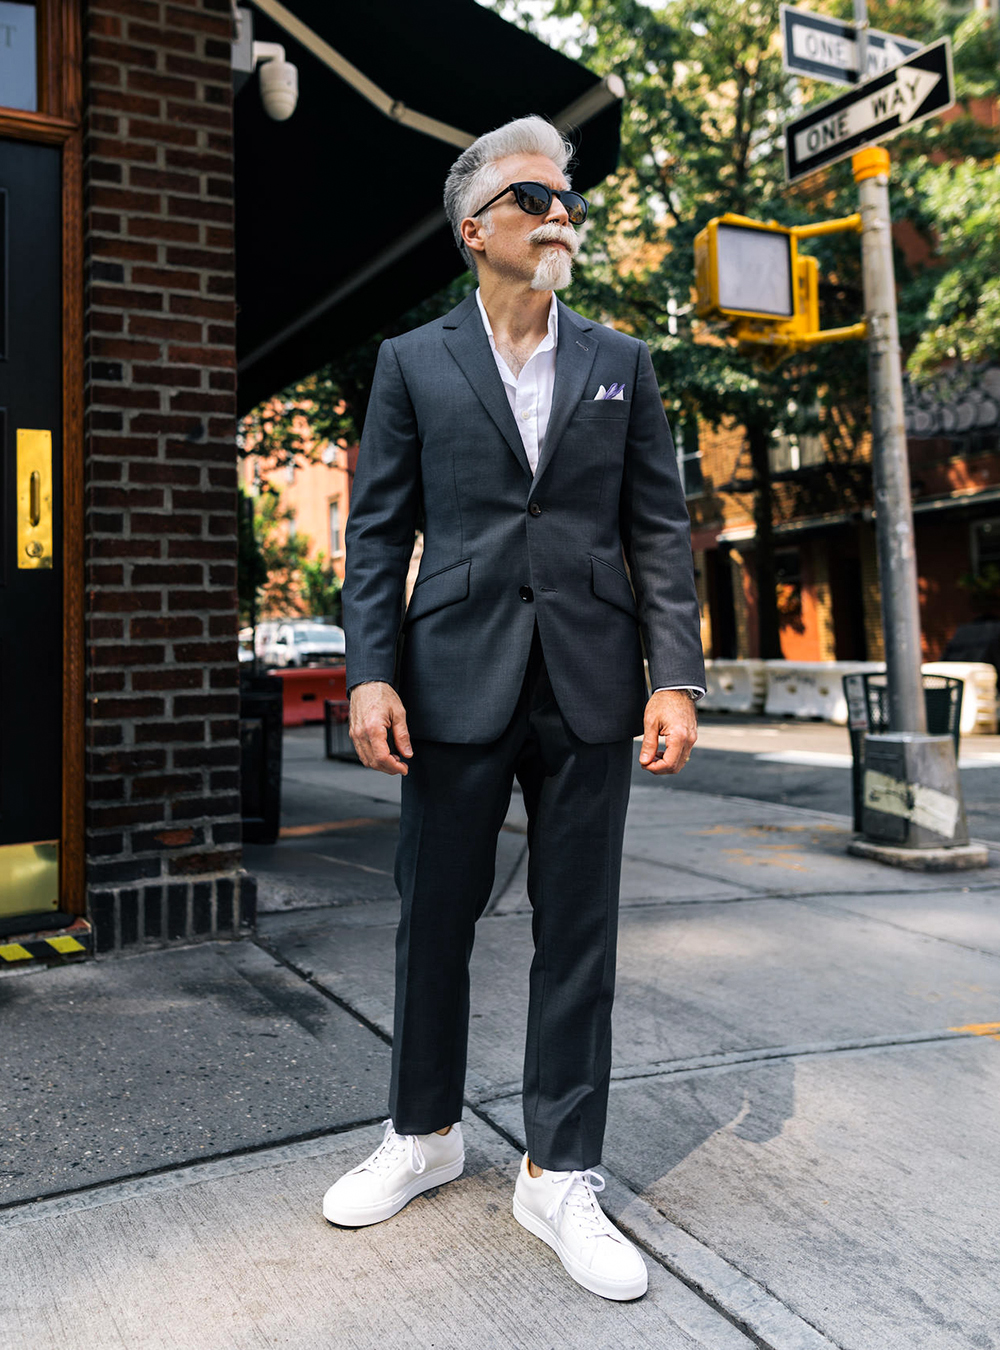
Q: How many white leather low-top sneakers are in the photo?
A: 2